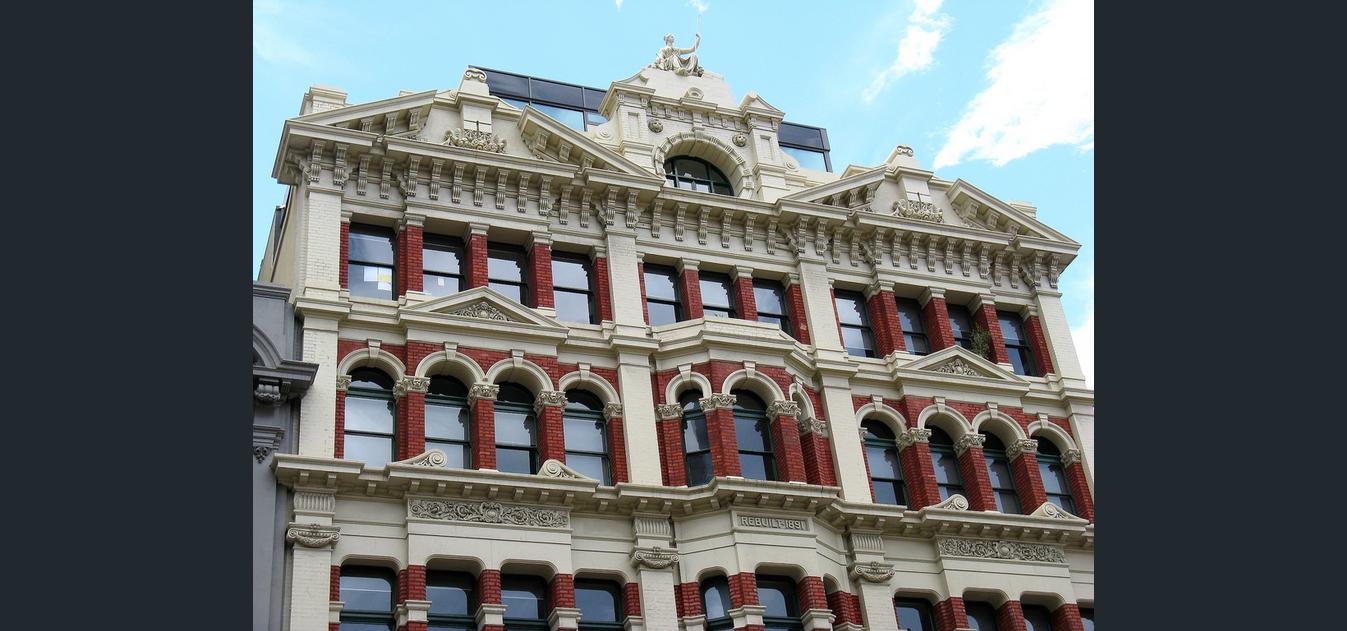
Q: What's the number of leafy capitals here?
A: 14